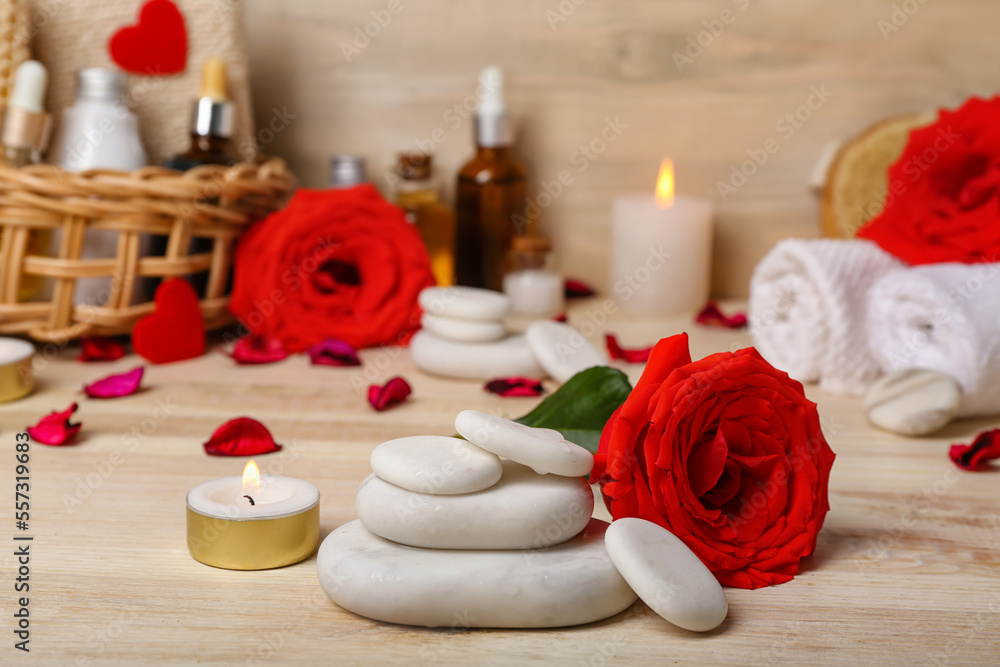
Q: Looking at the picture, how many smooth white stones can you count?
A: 10